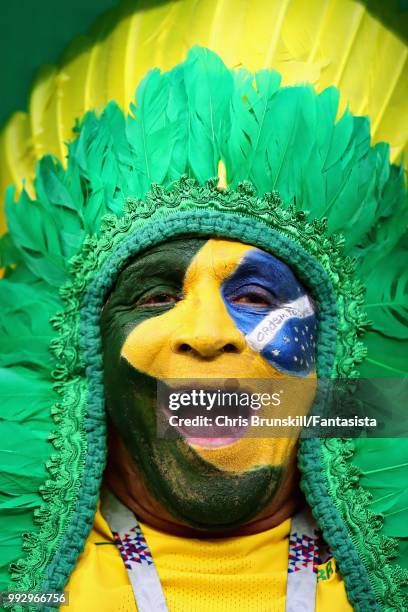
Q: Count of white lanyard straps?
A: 2